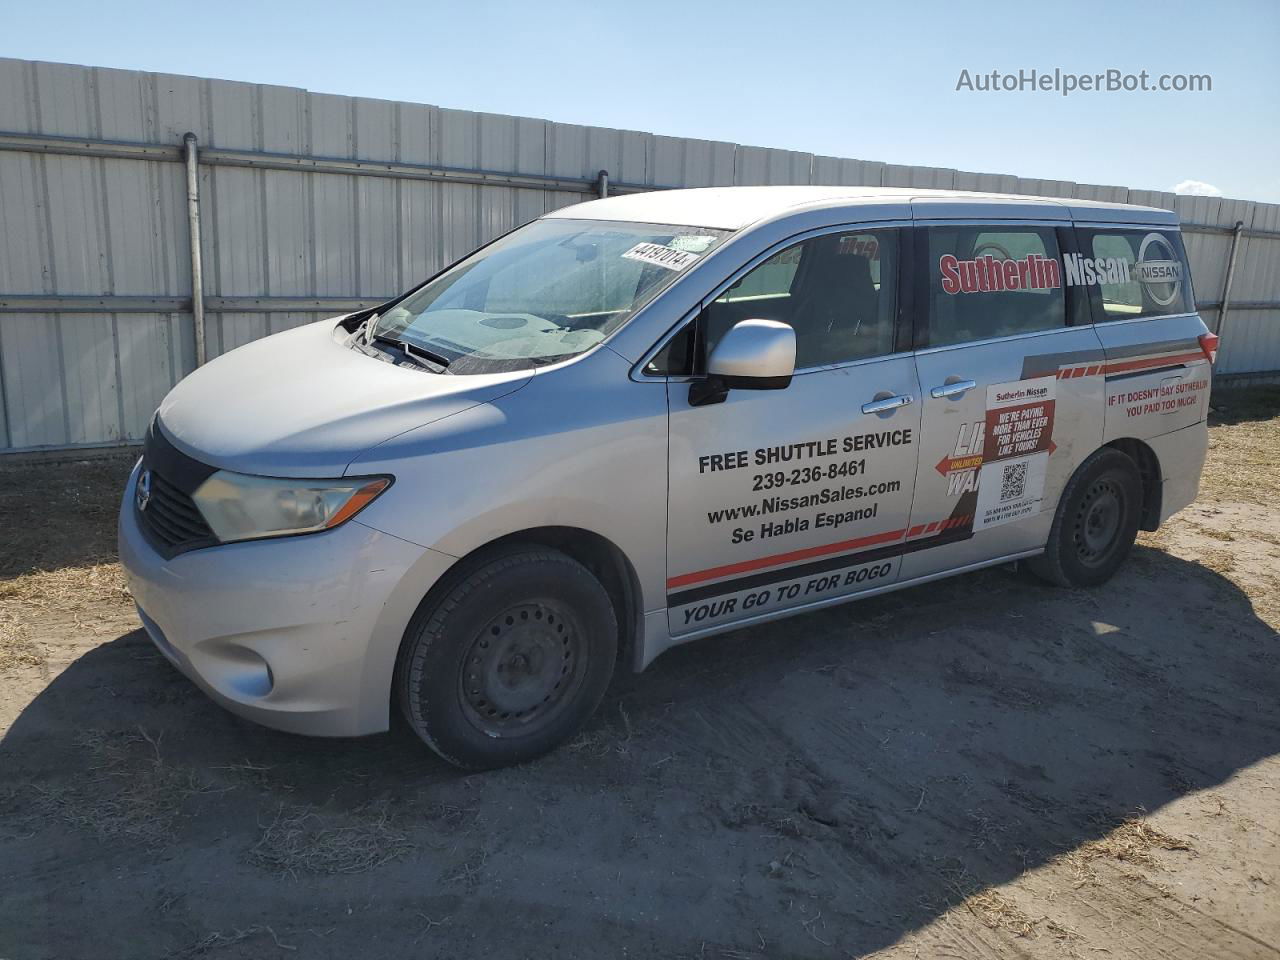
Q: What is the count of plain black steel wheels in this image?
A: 2